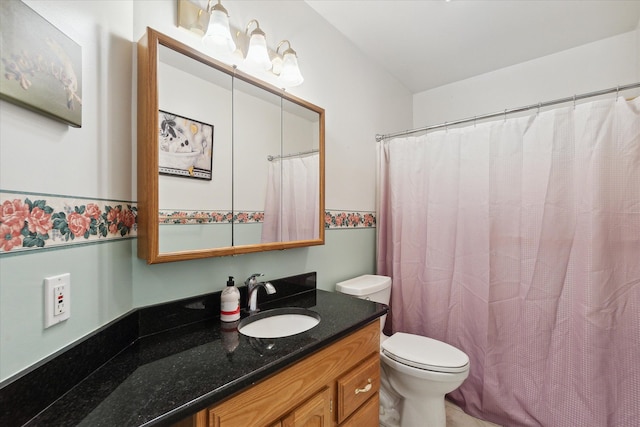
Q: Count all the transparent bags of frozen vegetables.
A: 0